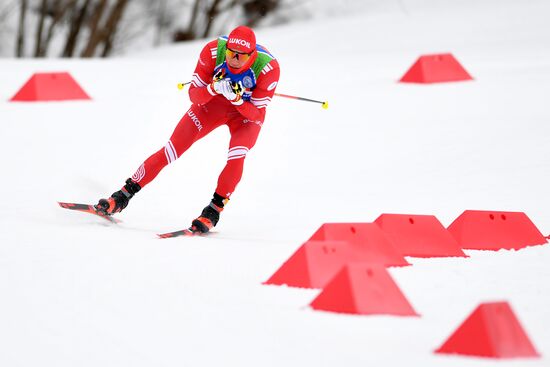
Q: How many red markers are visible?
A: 8